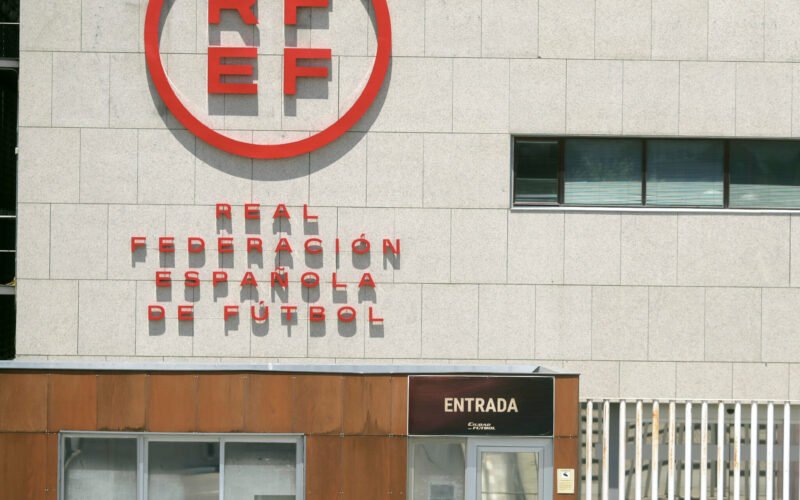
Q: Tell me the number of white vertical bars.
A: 13